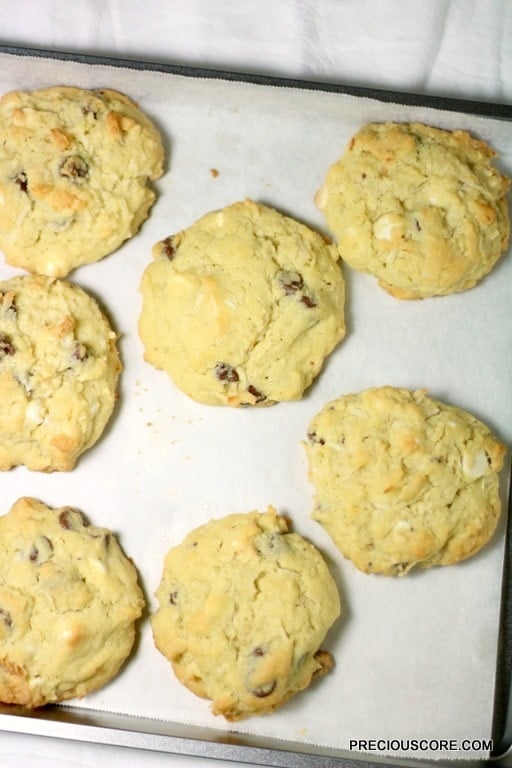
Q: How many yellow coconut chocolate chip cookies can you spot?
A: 7